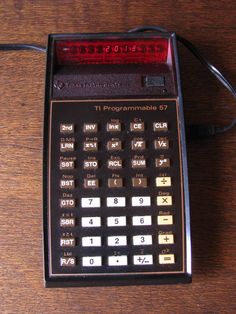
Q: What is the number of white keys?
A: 12